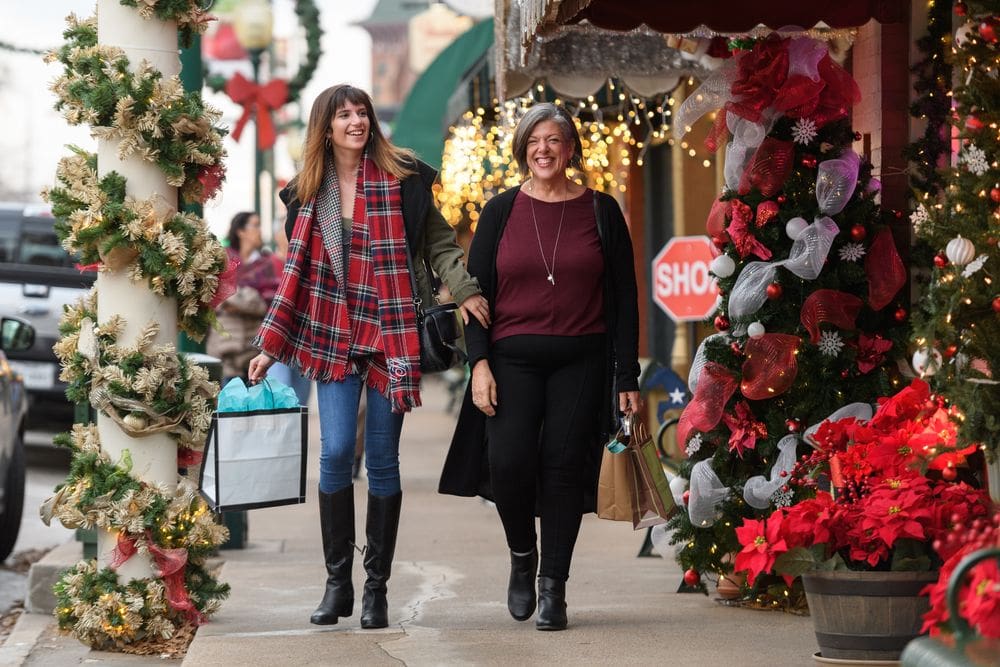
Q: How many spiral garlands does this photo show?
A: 1